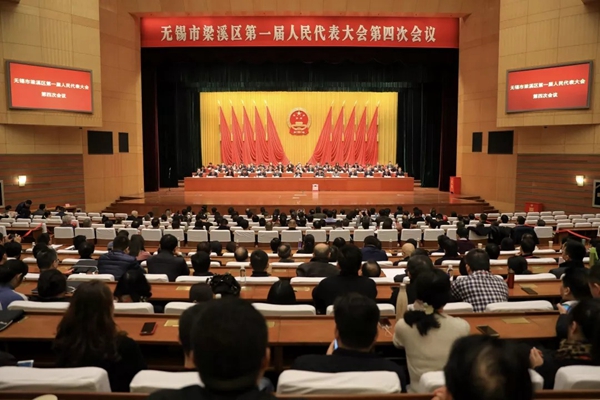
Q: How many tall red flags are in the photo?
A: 10